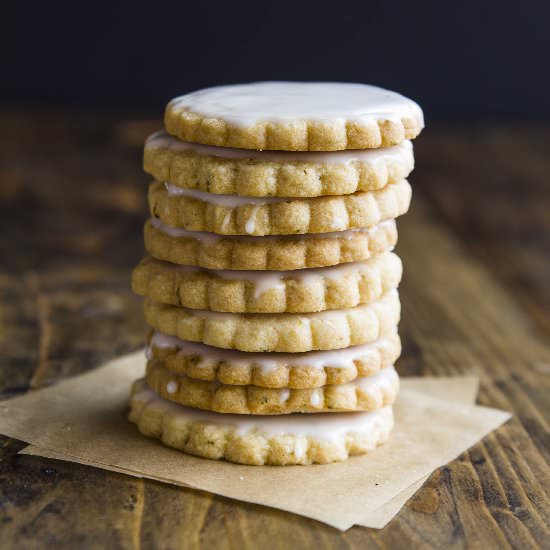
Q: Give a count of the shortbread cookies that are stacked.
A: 9